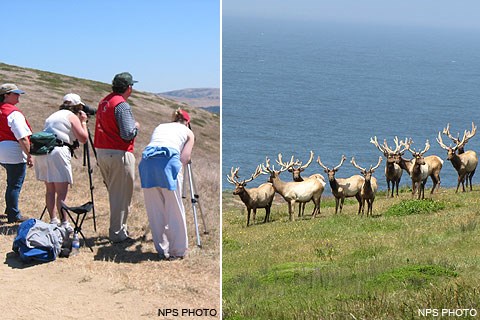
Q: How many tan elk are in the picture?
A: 10